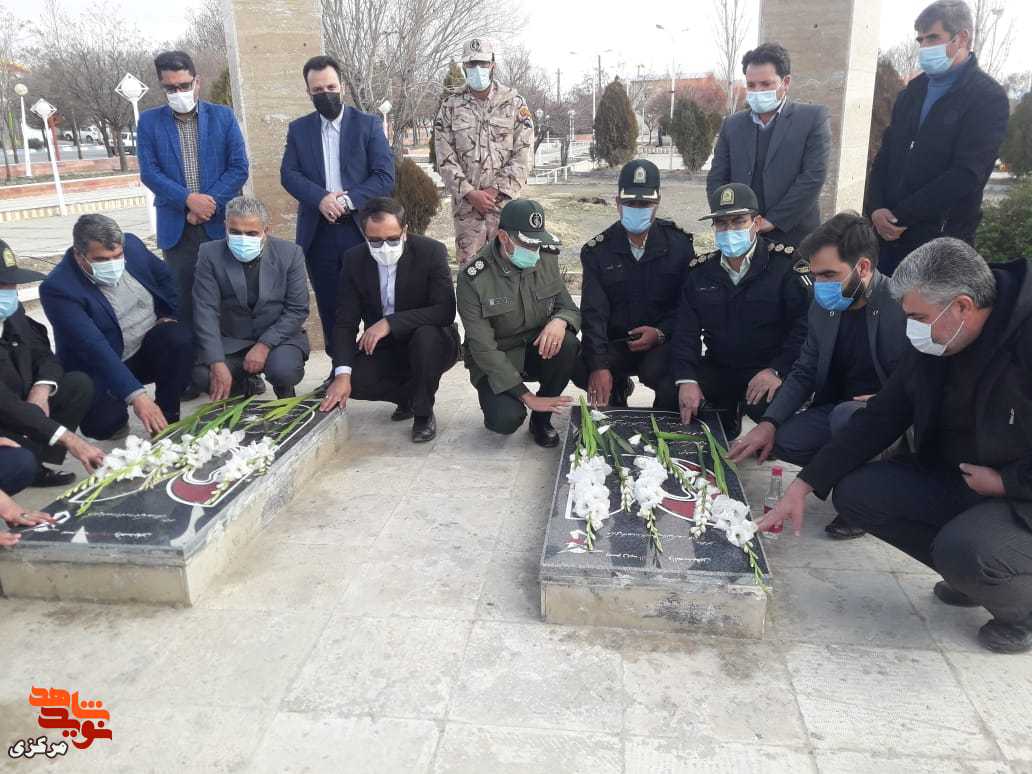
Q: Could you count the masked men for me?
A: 14